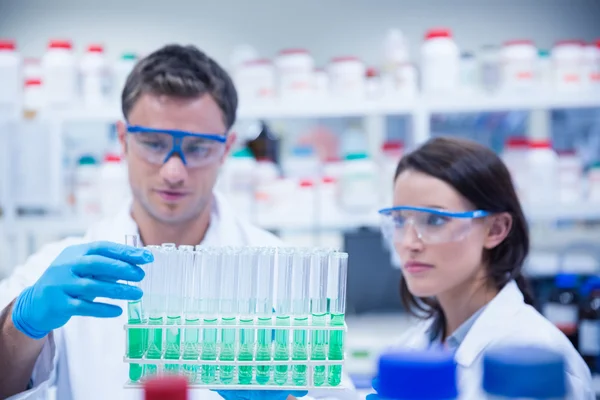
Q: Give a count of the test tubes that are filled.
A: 12